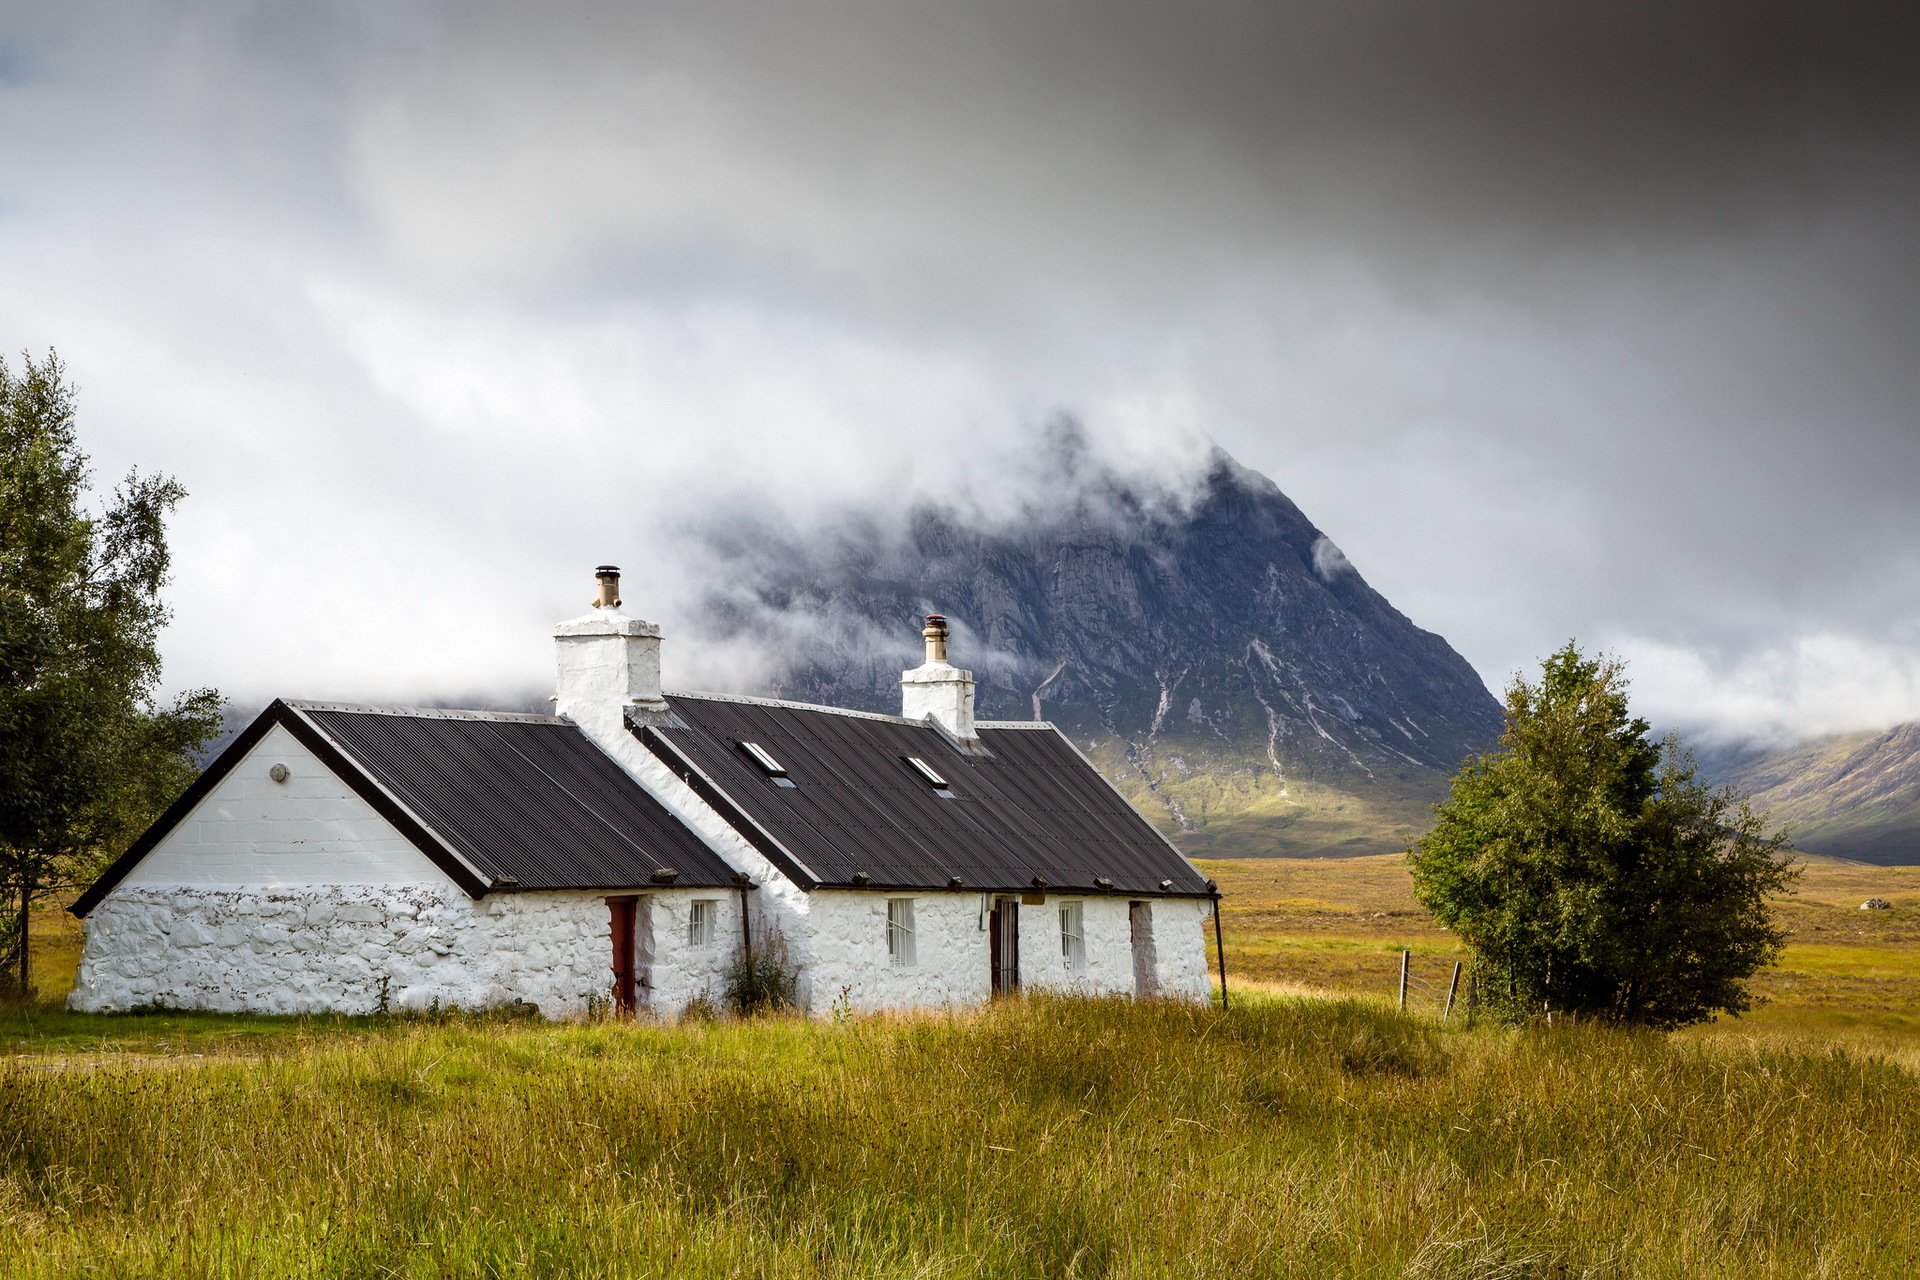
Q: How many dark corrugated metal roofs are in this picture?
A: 2